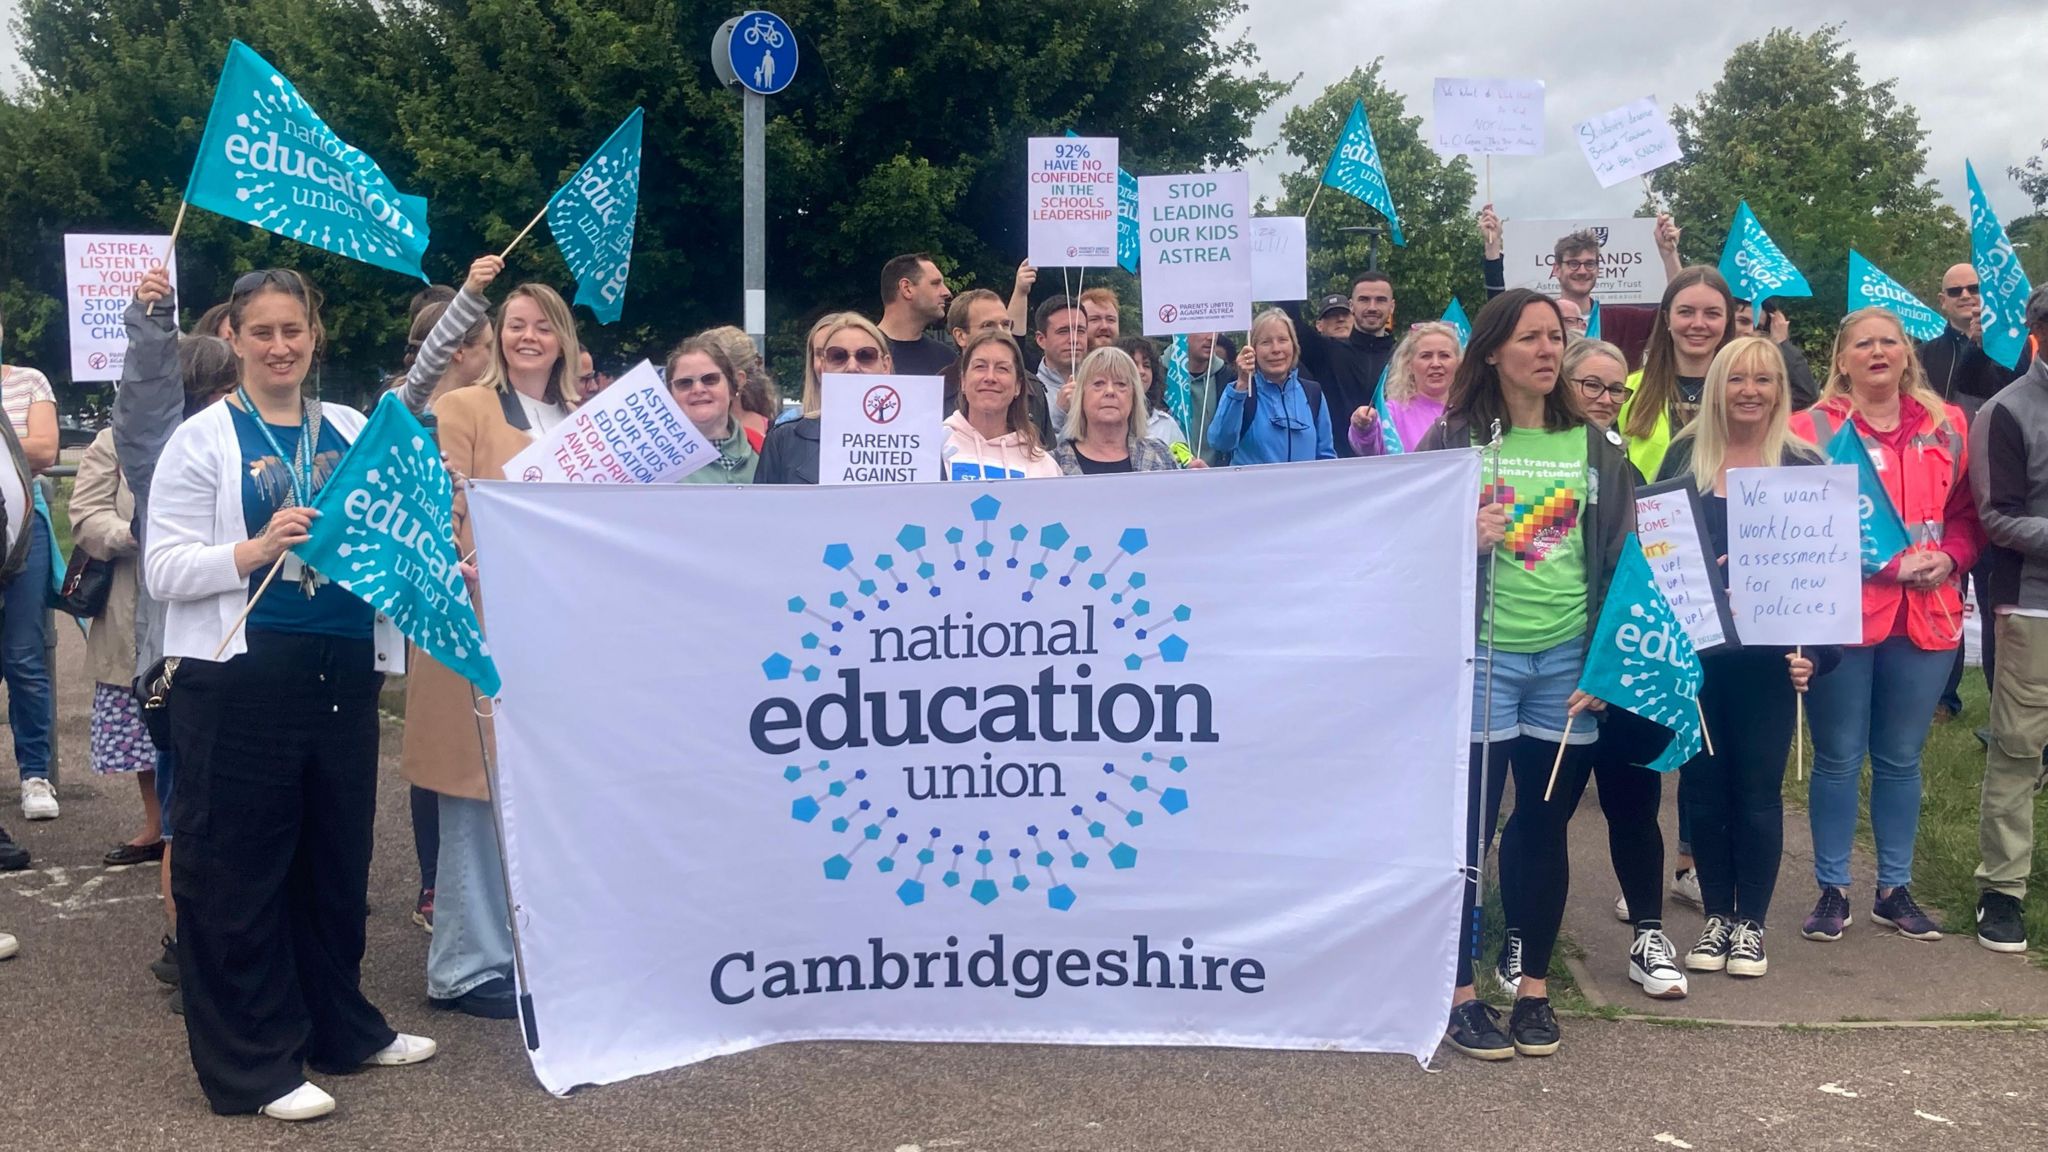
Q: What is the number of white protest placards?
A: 10